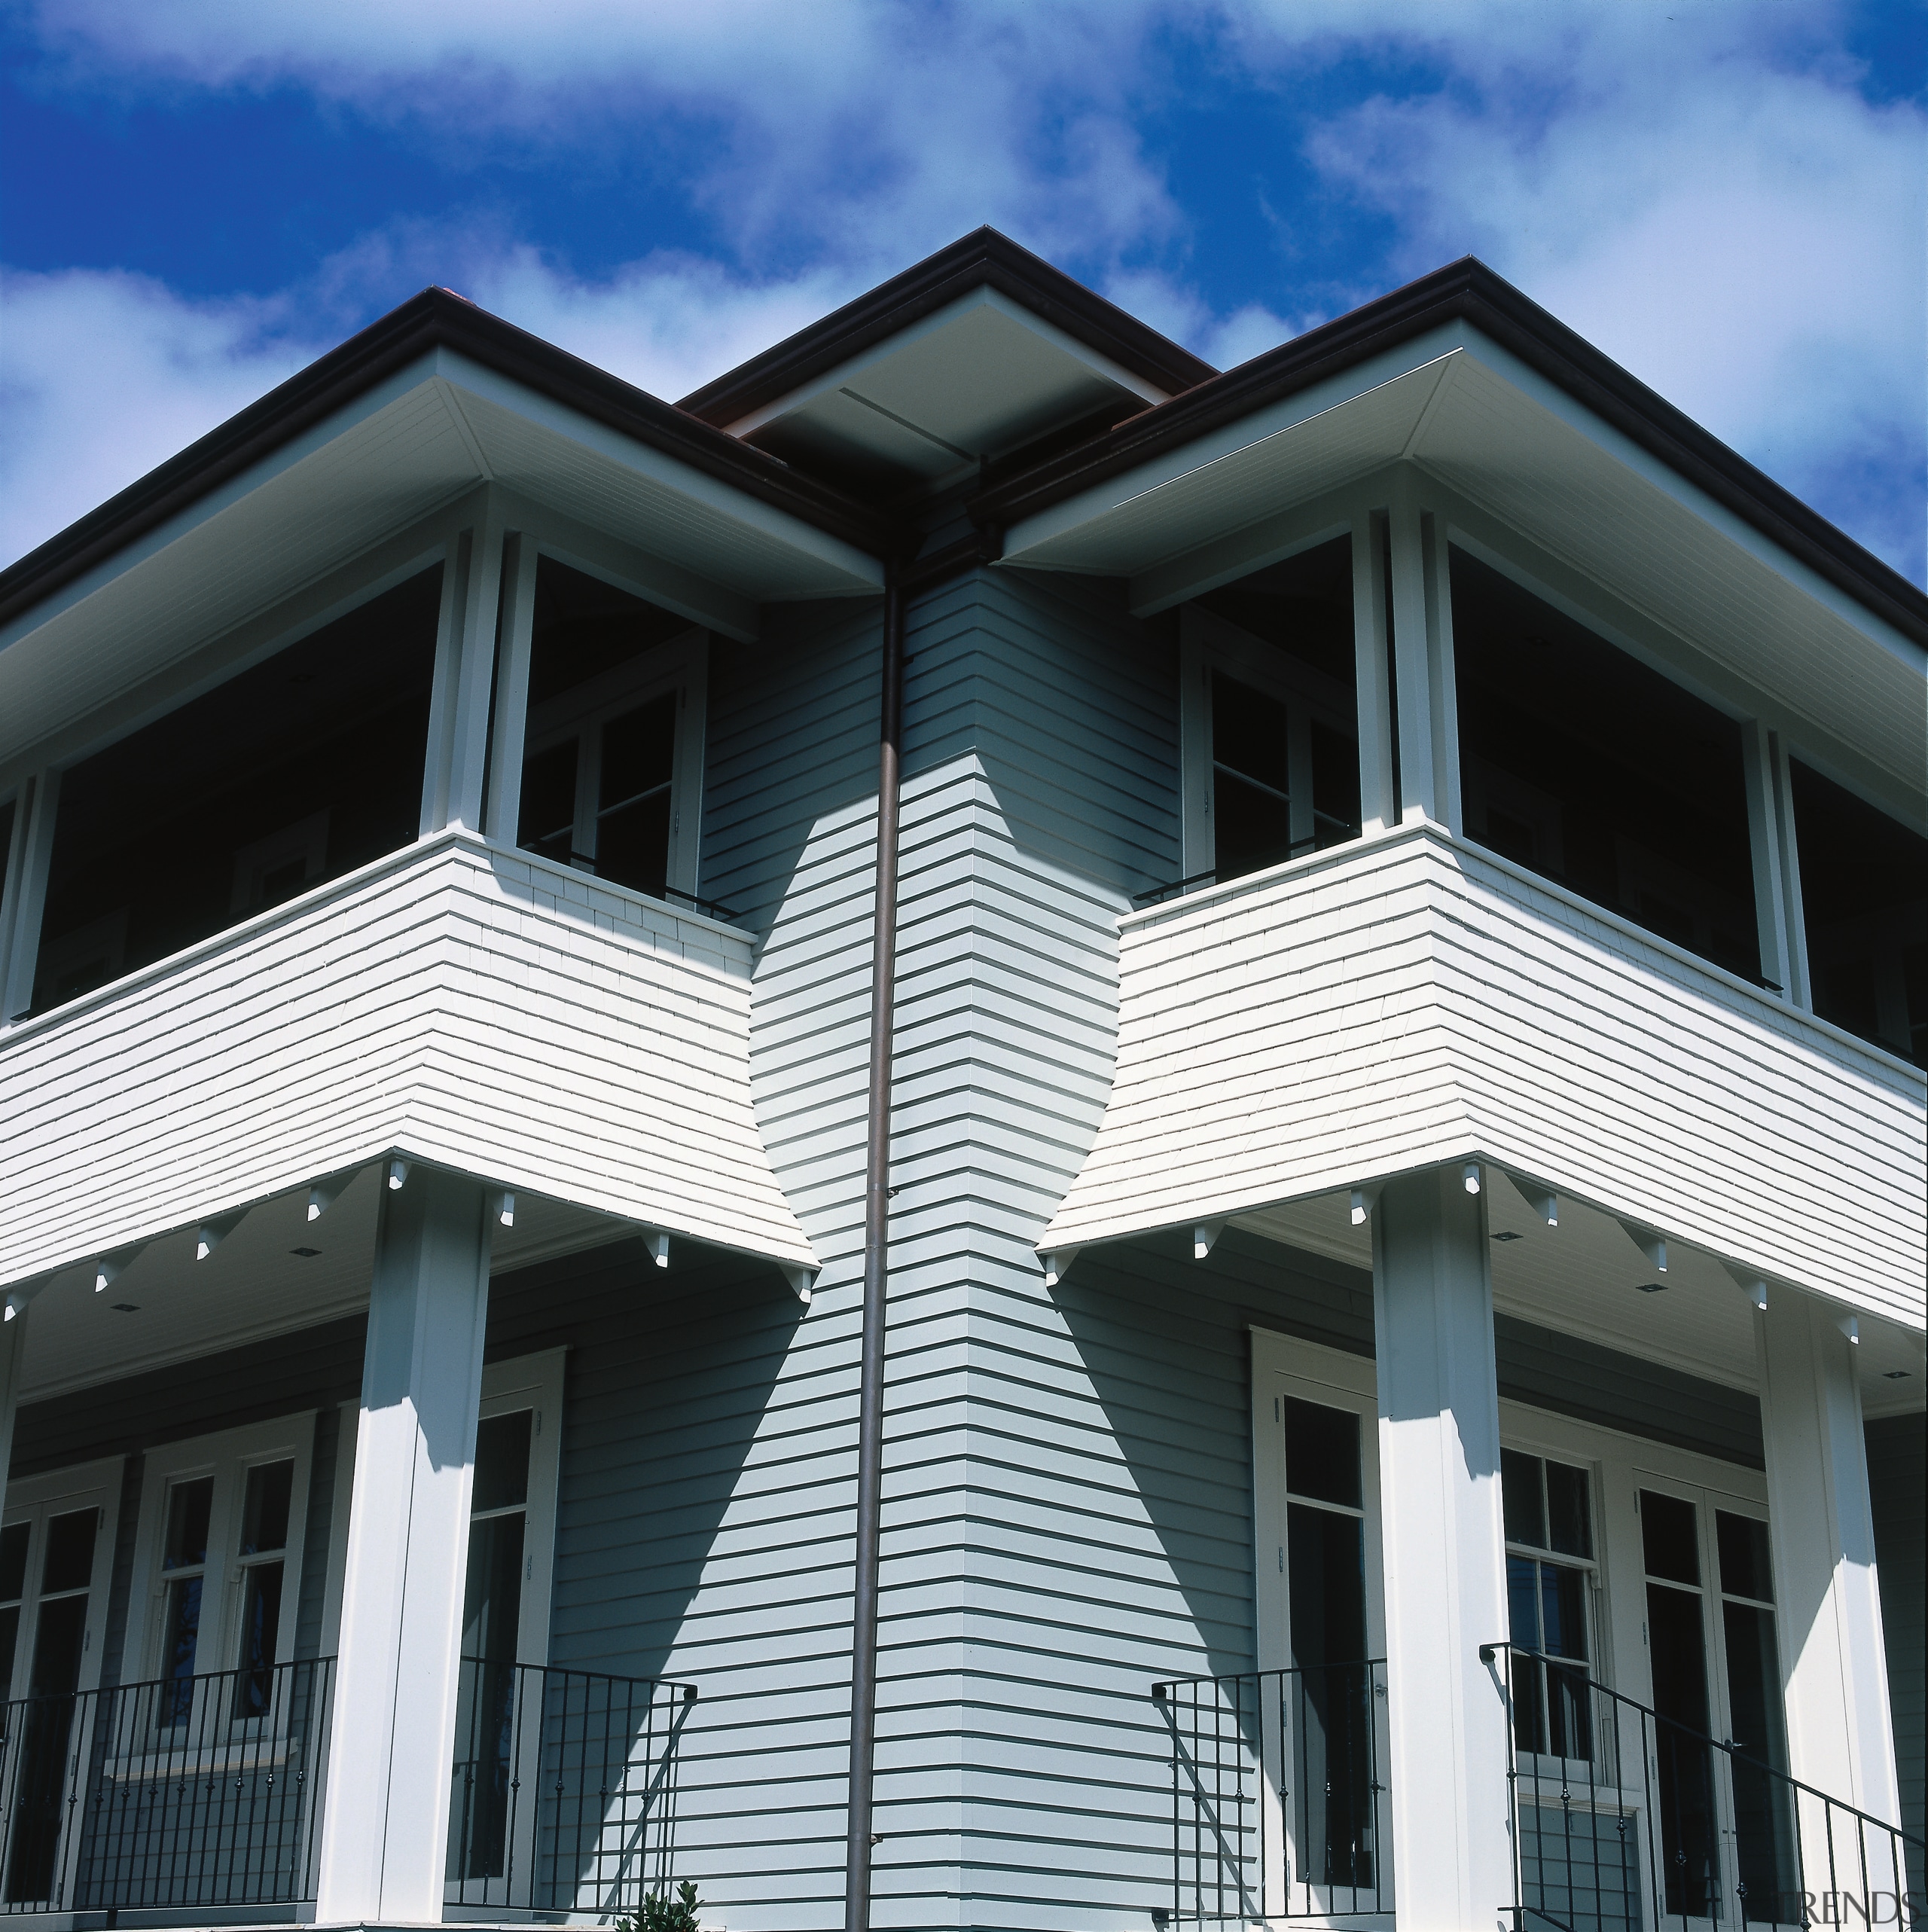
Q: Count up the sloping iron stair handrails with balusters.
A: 1